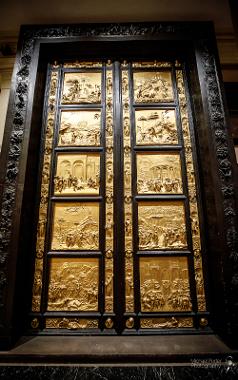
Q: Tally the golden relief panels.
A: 10